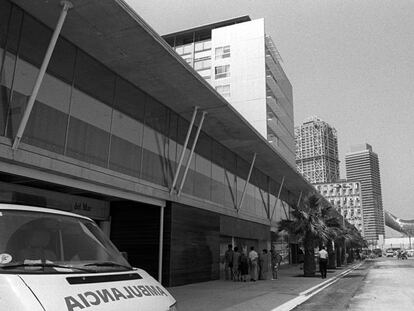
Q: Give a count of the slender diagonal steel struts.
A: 6